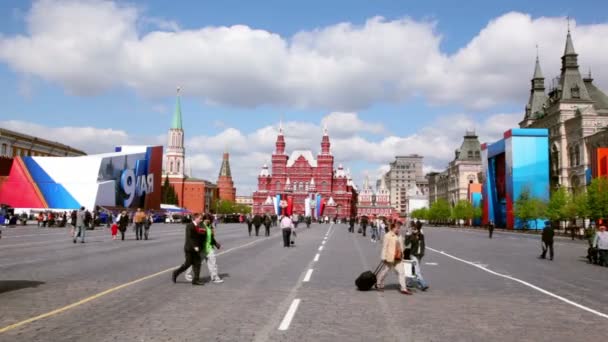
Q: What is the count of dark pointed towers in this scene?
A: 2